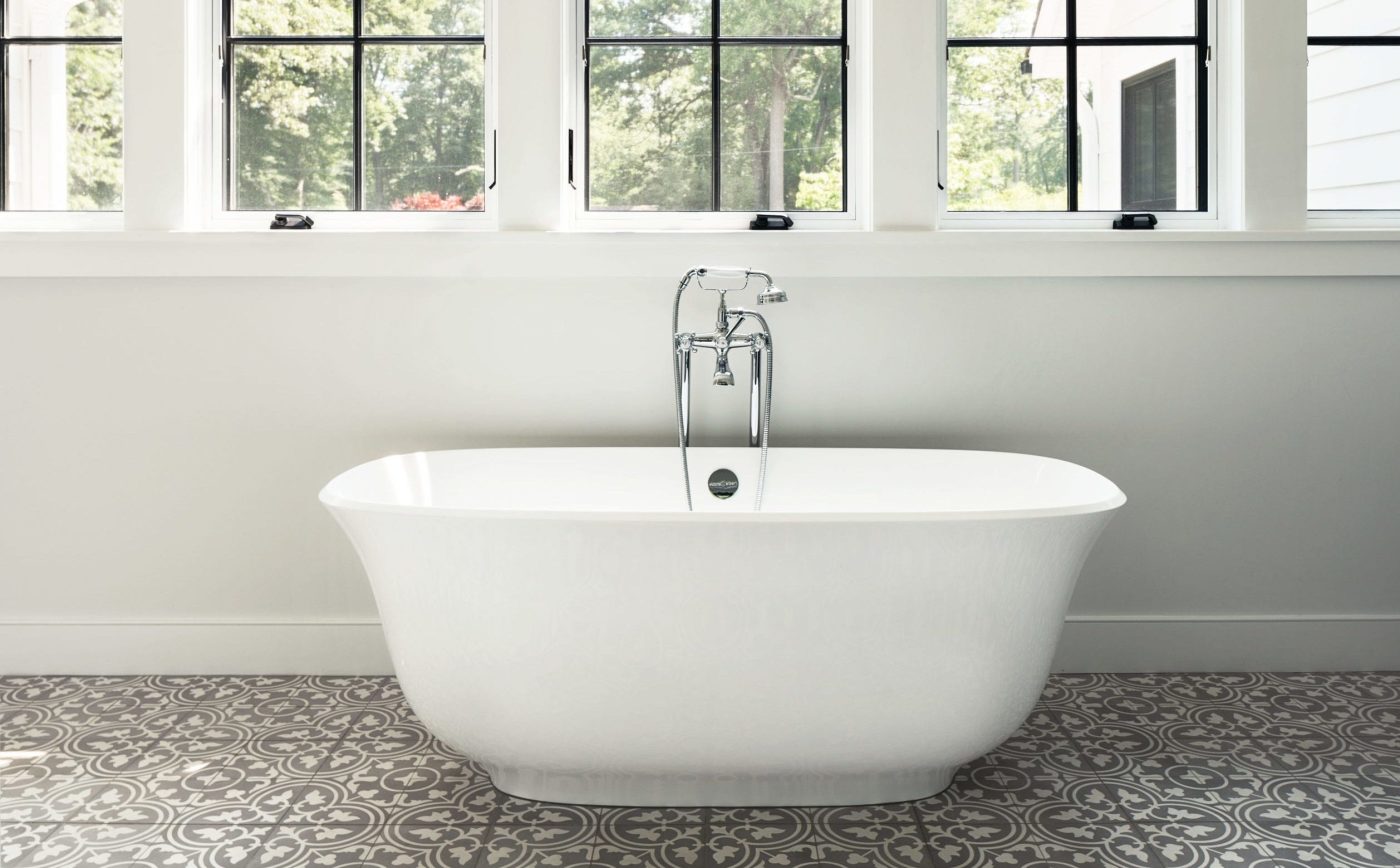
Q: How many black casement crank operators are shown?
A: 3